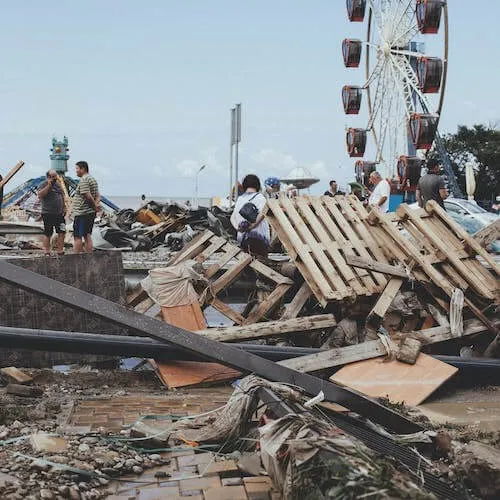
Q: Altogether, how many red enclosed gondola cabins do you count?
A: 9